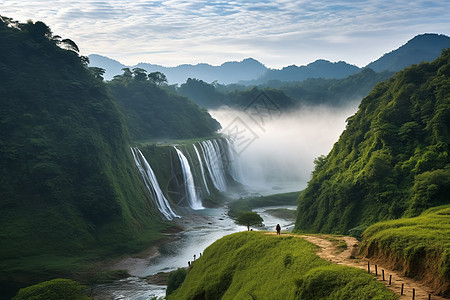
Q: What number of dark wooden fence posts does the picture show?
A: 7